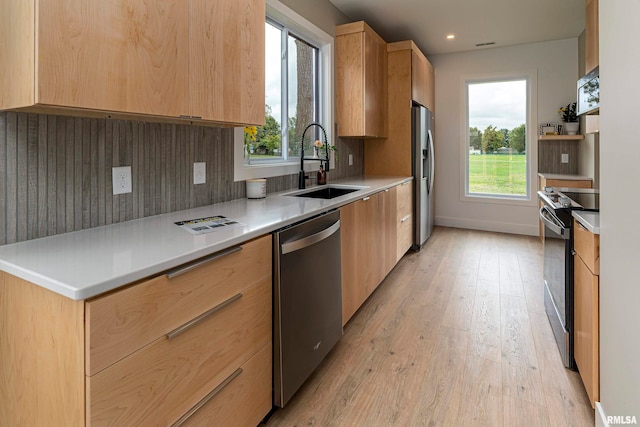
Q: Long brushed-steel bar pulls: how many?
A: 3